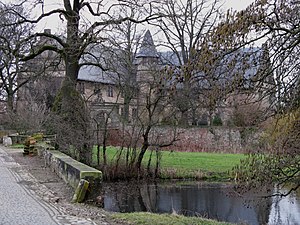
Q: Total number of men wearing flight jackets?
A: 0